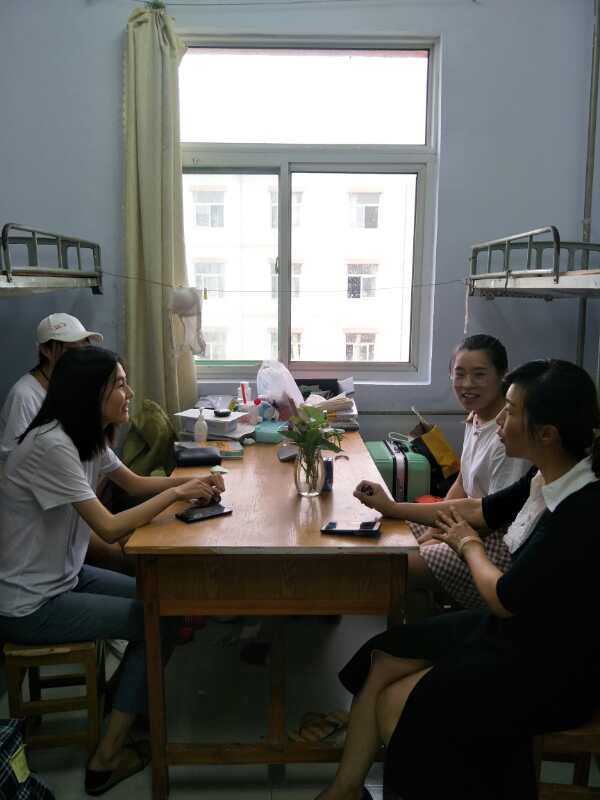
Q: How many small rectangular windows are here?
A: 9